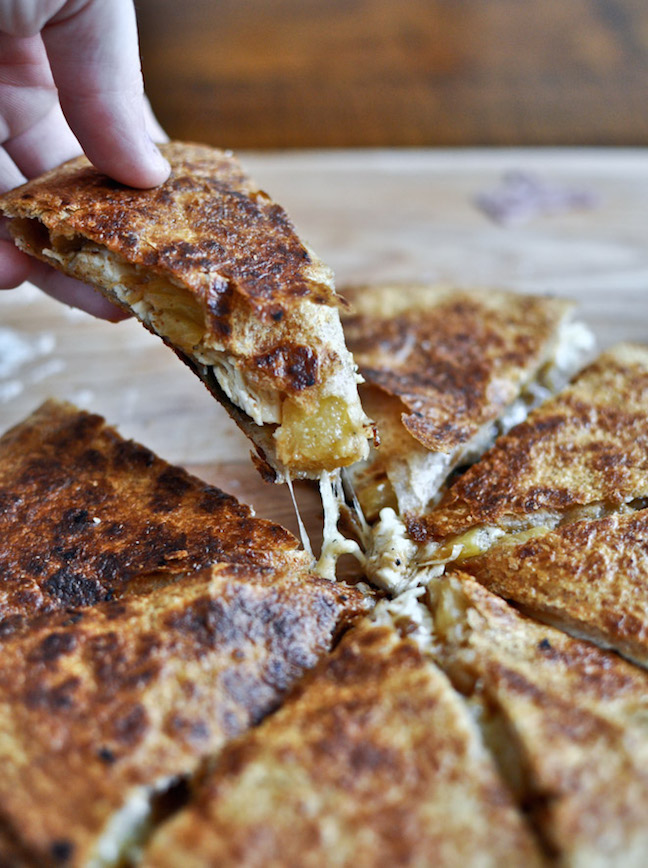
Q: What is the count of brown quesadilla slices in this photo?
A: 8